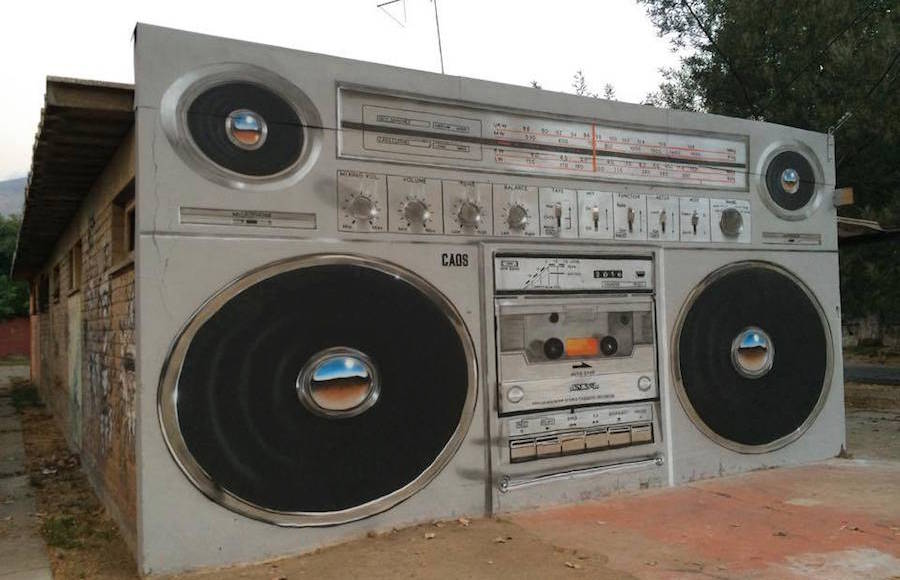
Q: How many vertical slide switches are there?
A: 5